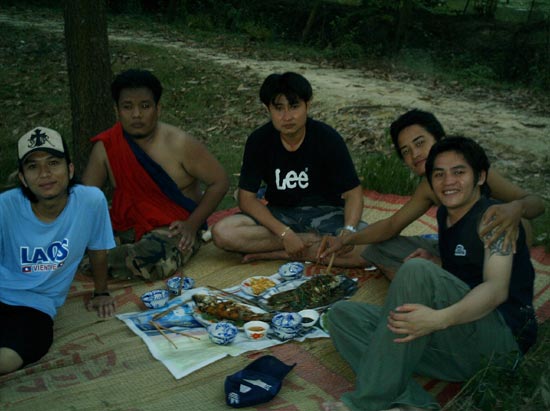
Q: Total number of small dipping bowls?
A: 2